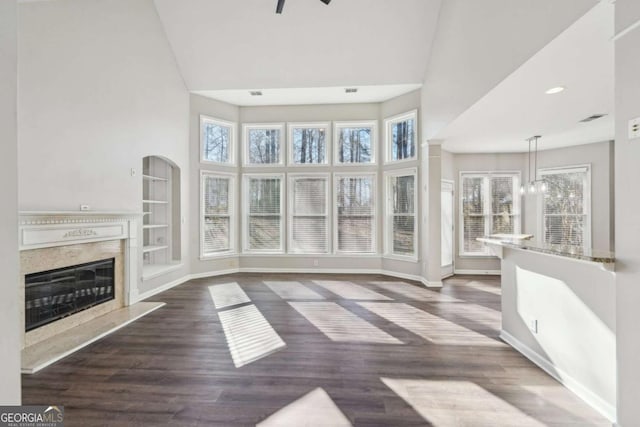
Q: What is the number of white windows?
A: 13